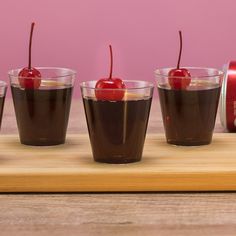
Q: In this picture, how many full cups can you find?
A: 3